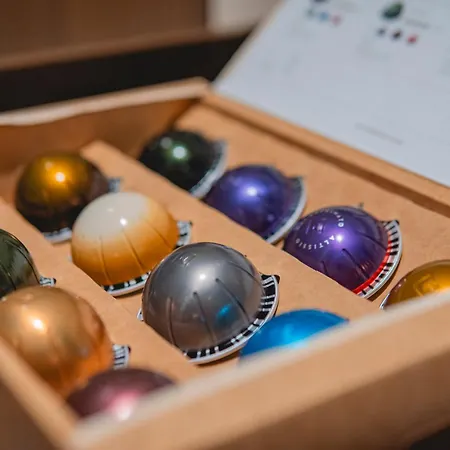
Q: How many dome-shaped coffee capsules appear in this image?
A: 11